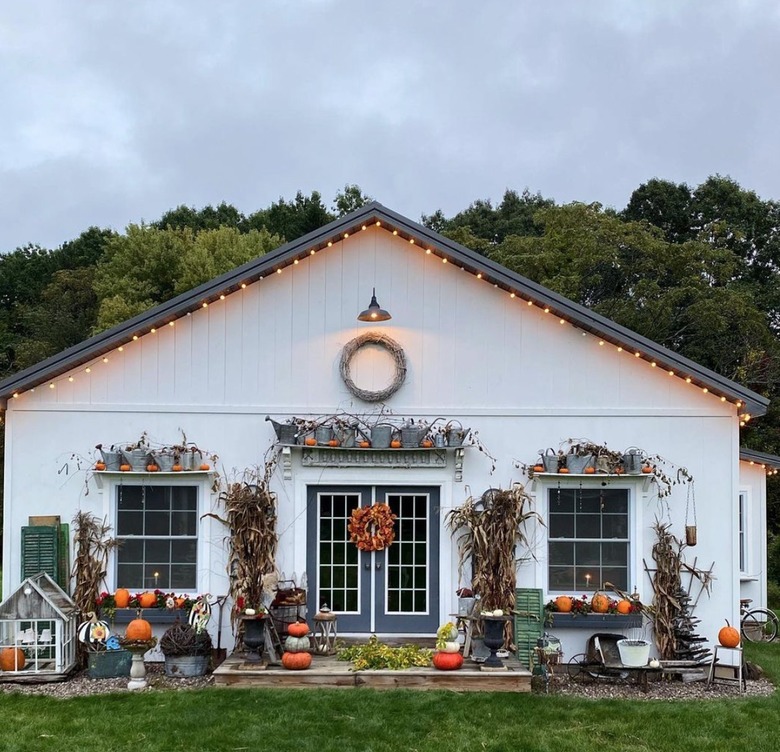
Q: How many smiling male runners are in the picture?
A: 0